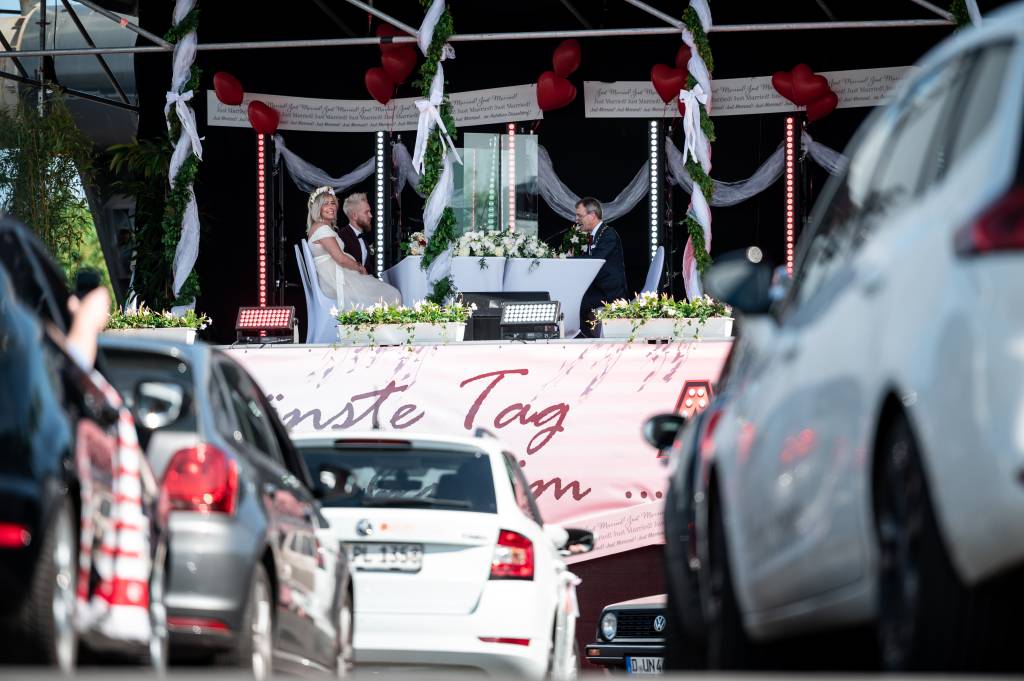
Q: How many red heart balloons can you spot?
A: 13